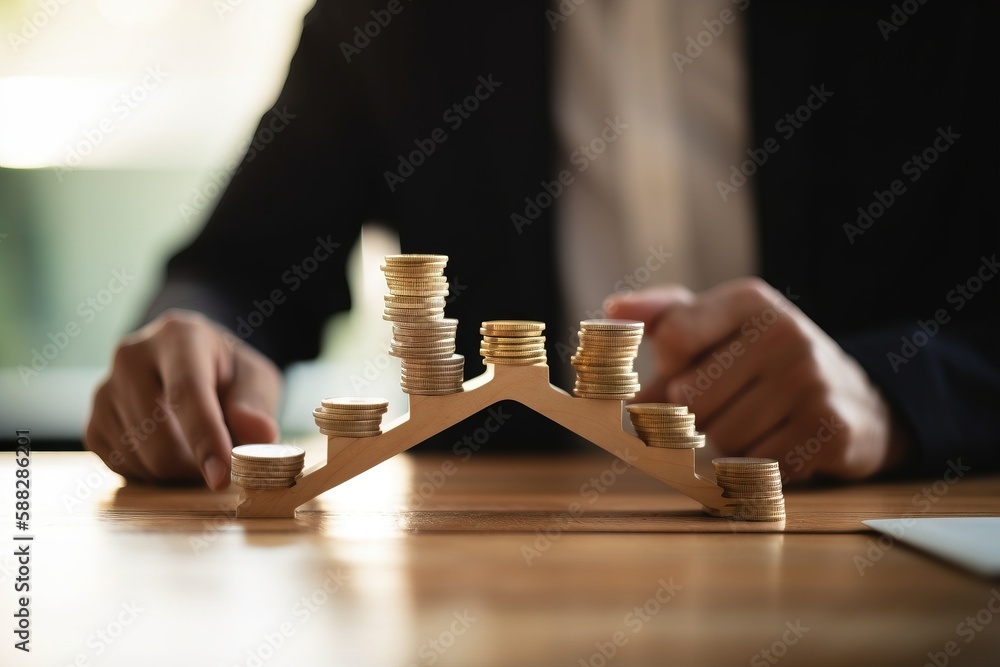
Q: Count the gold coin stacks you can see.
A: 7